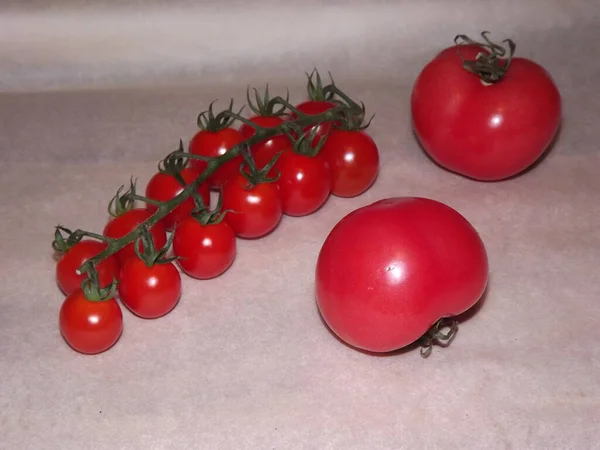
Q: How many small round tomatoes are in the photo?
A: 12